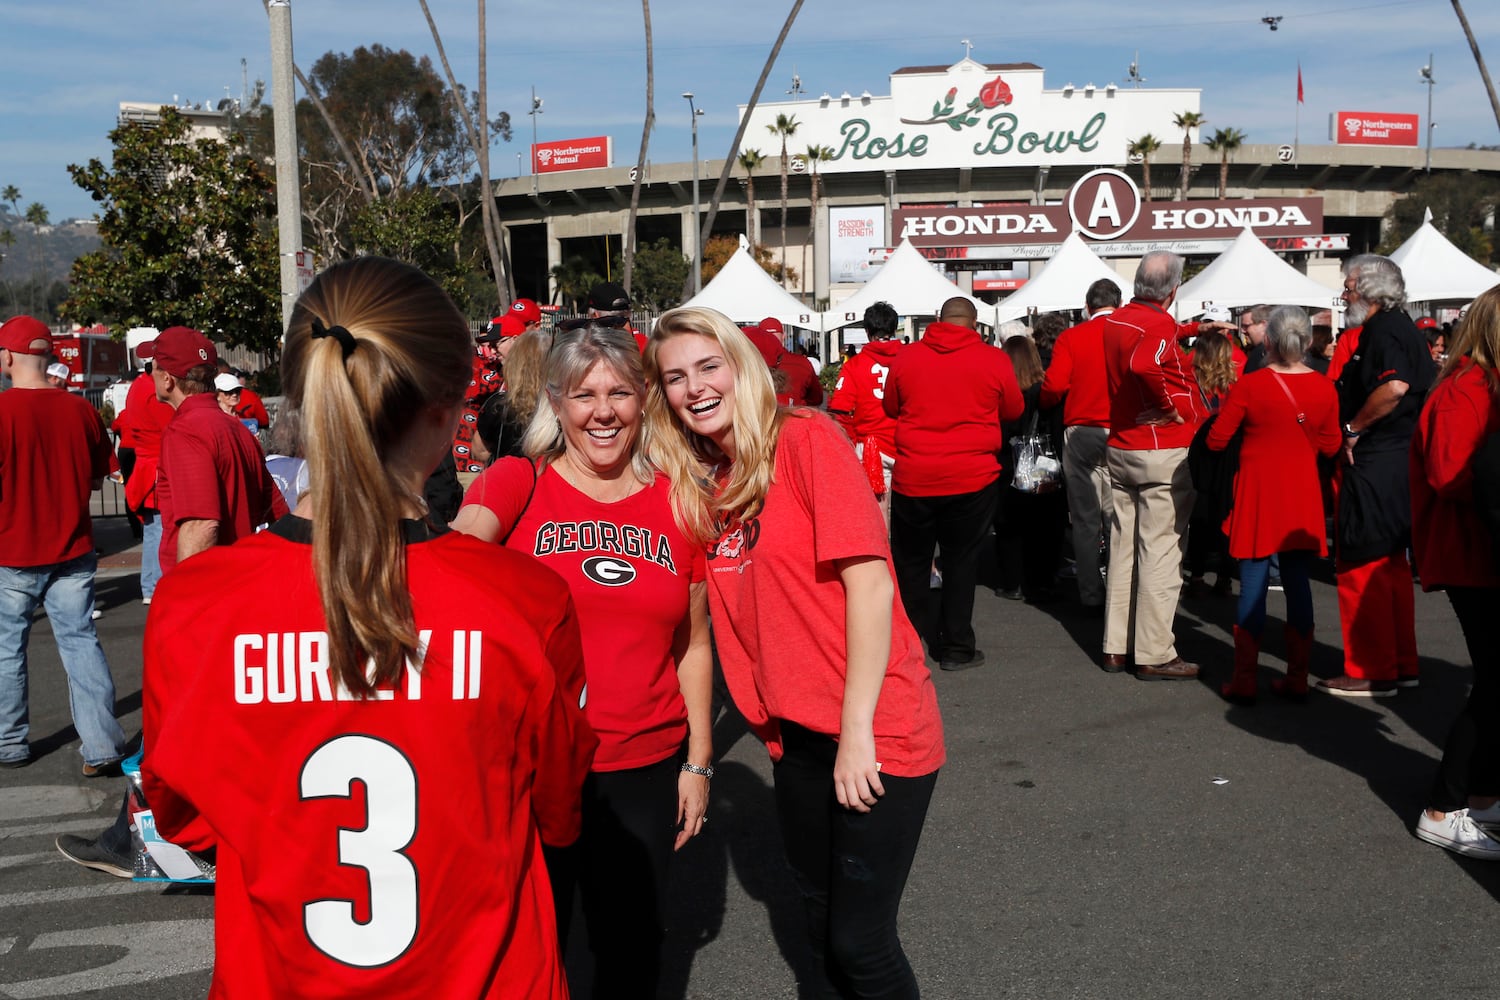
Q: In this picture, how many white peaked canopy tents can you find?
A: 5